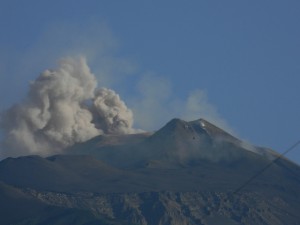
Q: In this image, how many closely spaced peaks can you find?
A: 2